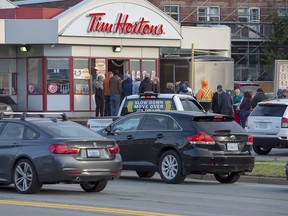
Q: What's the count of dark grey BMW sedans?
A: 1